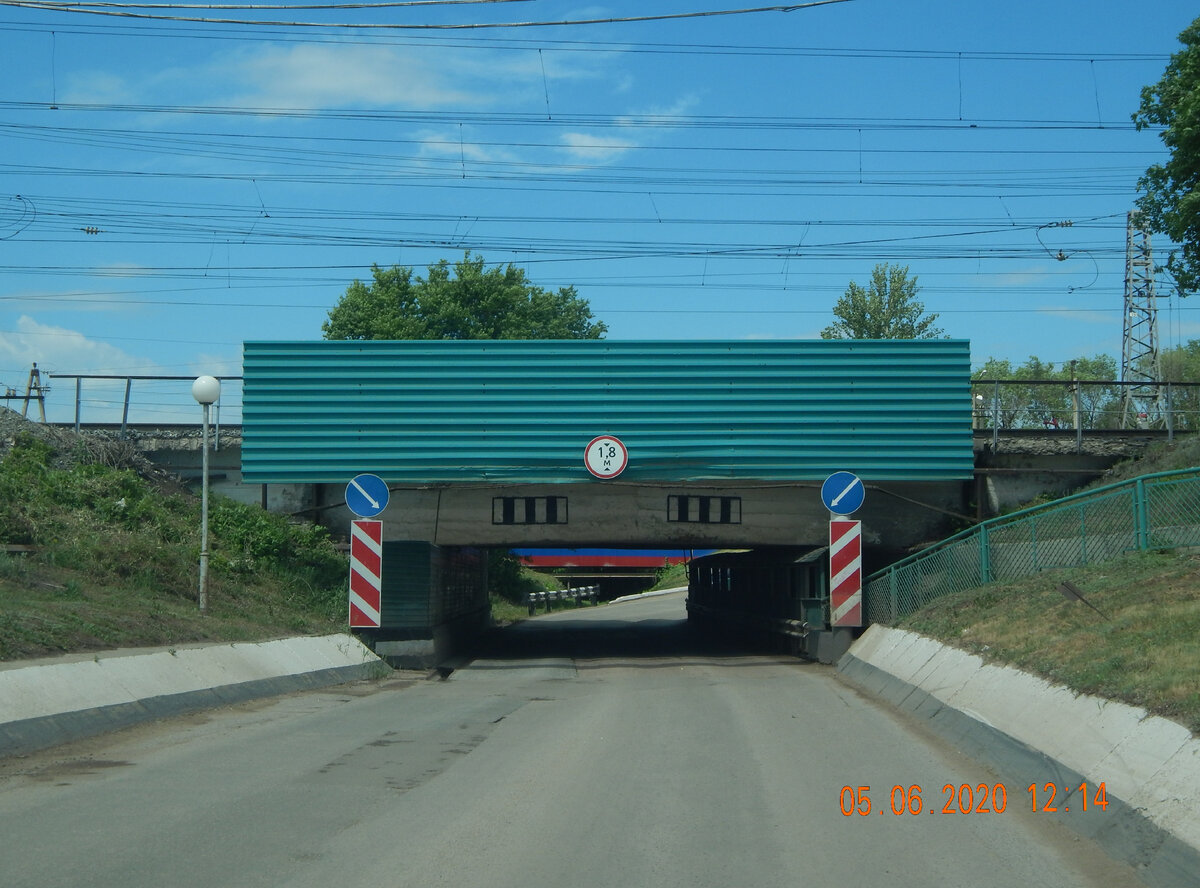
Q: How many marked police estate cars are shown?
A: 0